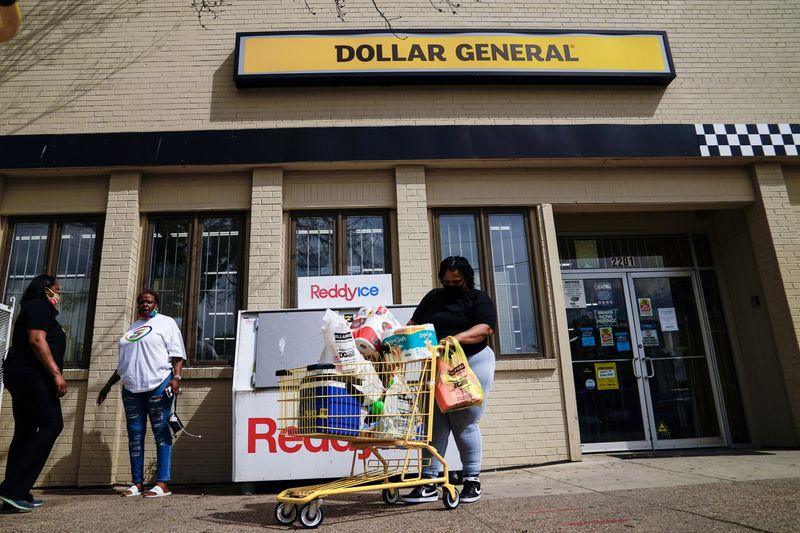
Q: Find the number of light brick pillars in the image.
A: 4